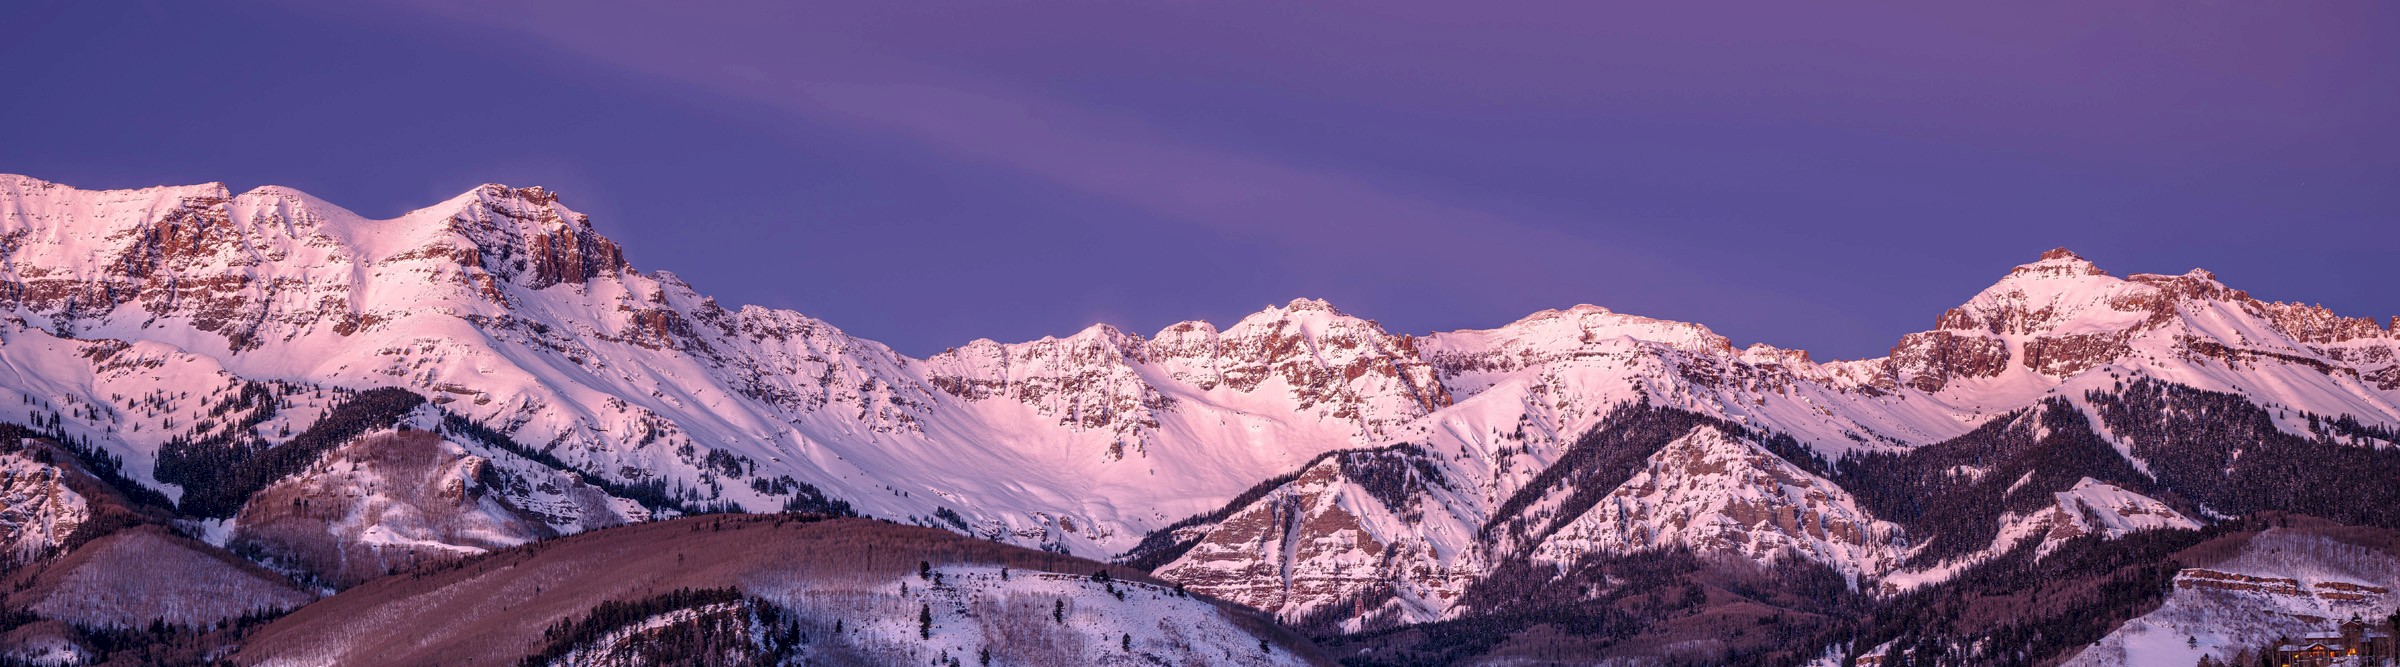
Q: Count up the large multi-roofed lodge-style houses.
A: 1